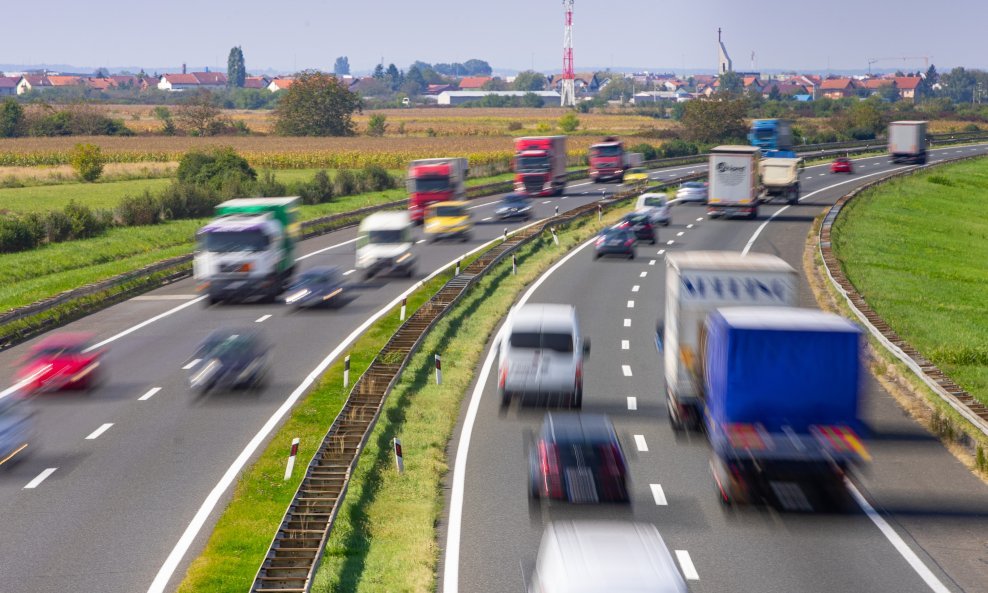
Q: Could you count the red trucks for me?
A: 3